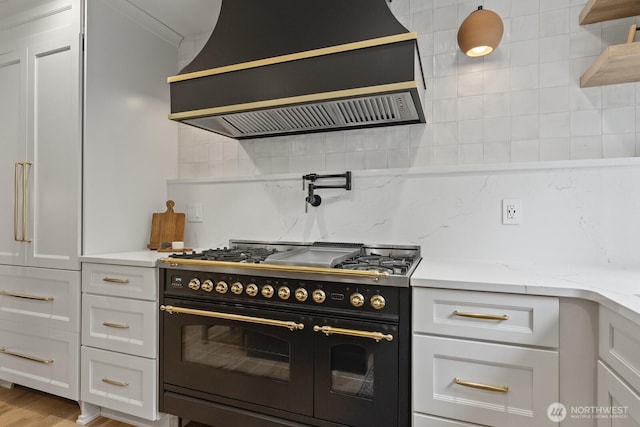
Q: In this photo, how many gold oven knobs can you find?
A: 11